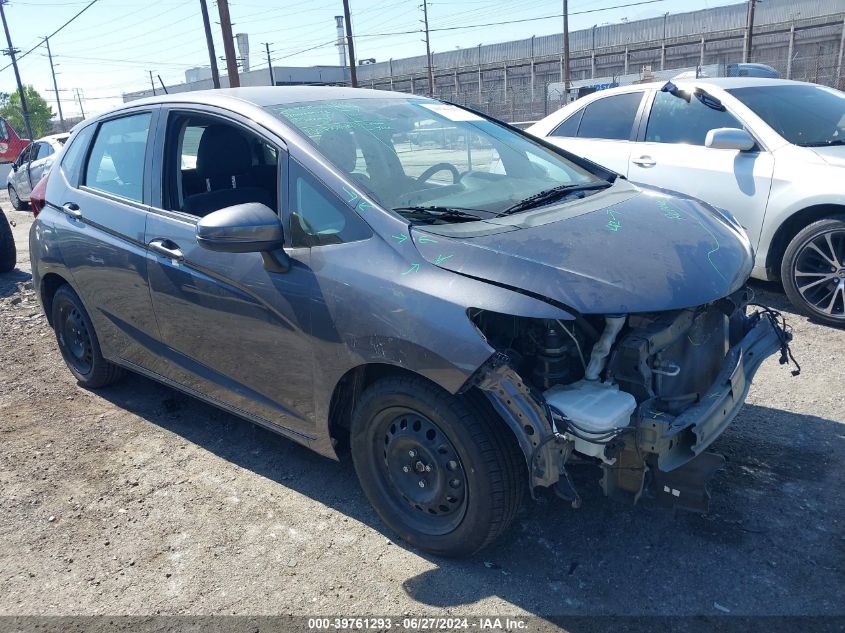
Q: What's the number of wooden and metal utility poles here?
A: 11